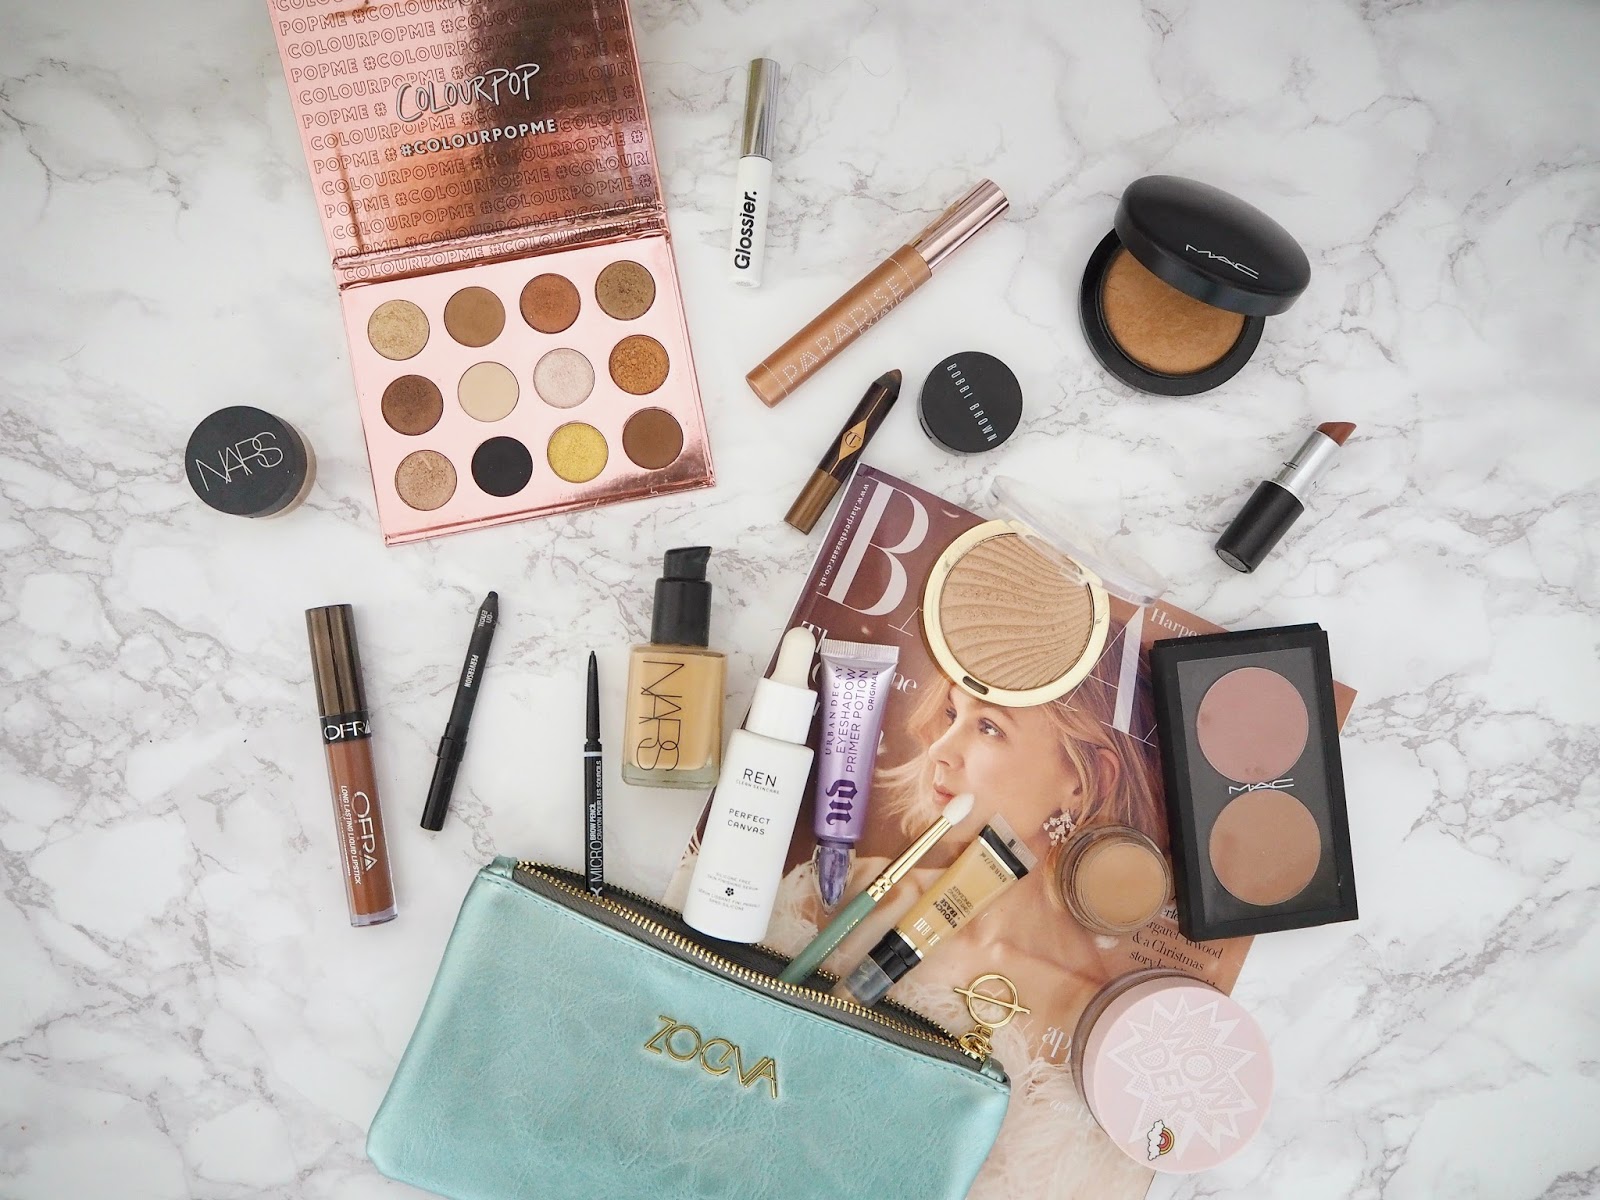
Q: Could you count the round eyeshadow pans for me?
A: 12